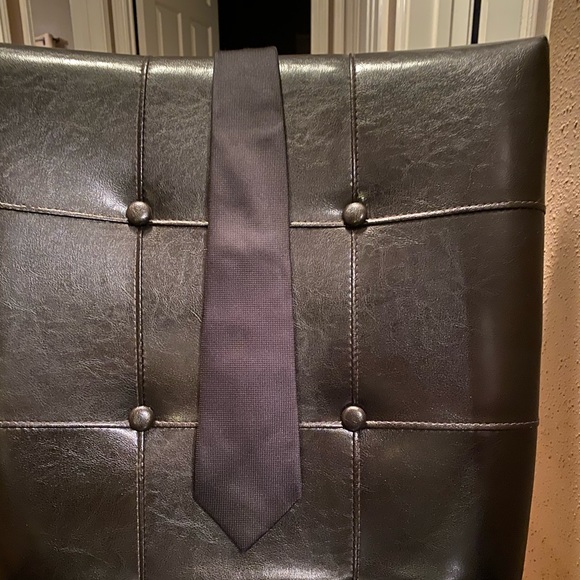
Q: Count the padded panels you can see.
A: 9